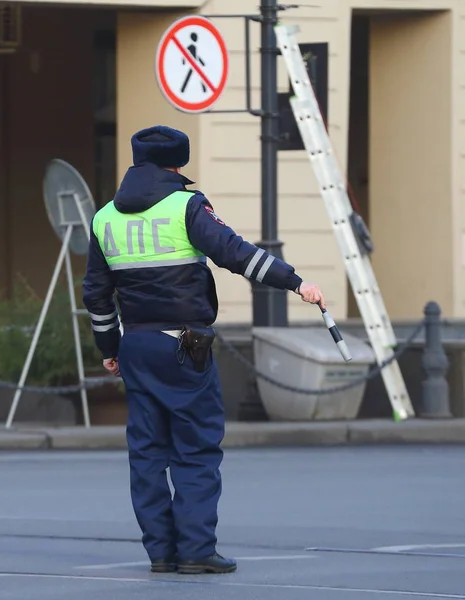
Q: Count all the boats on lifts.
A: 0